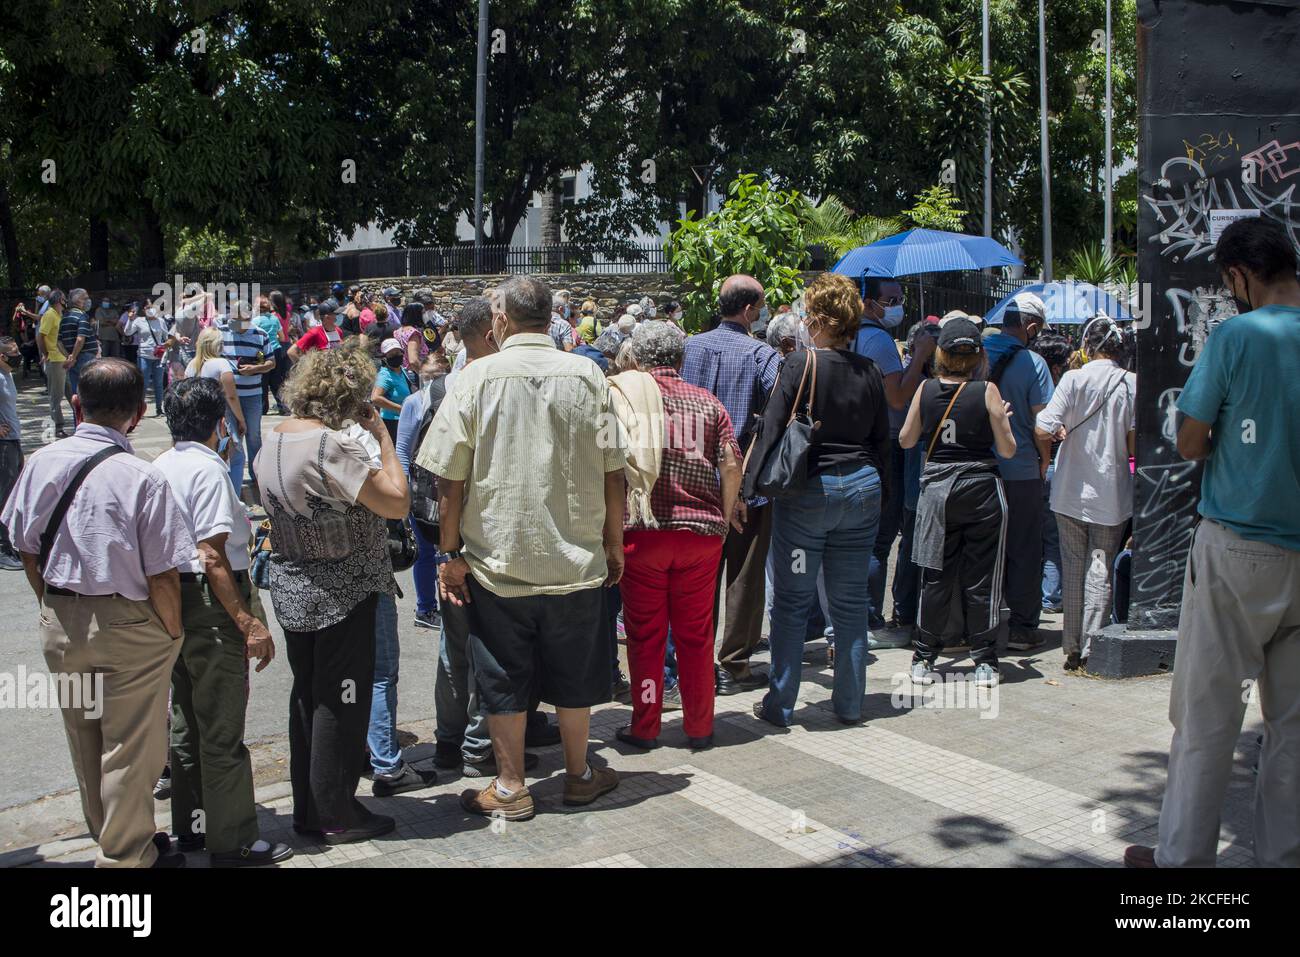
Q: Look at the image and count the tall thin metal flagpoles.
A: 4